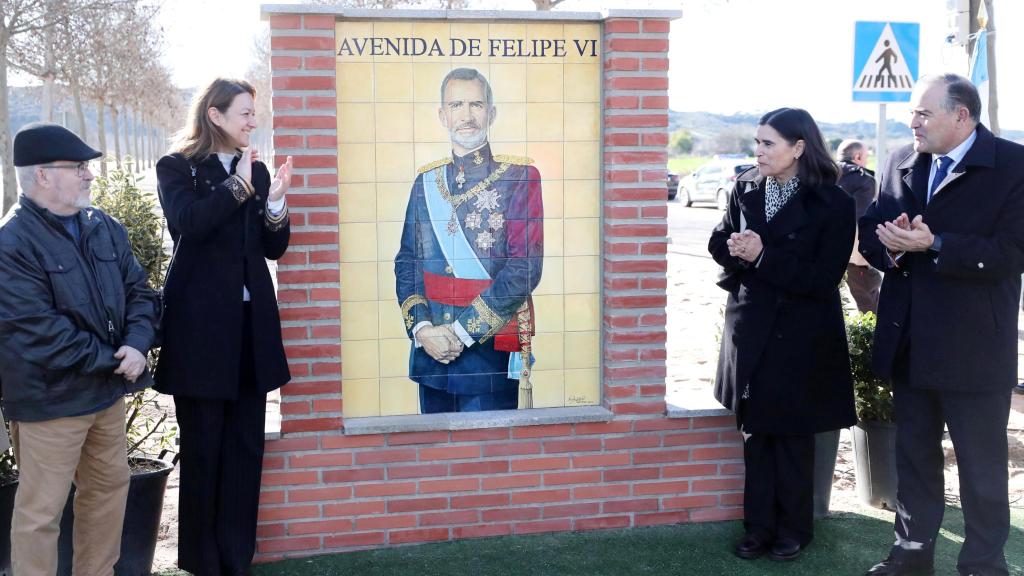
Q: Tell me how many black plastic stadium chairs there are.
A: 0